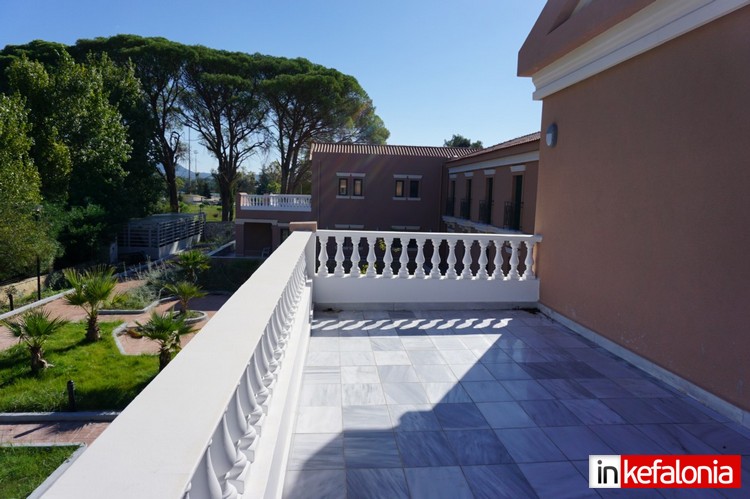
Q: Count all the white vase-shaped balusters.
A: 14